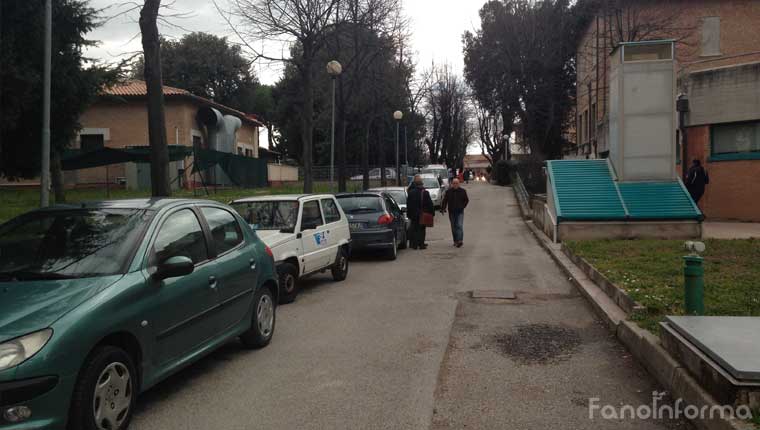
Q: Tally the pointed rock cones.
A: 0